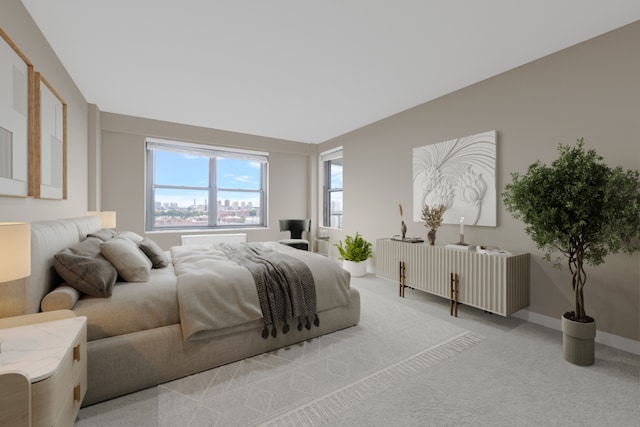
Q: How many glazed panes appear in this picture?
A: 6